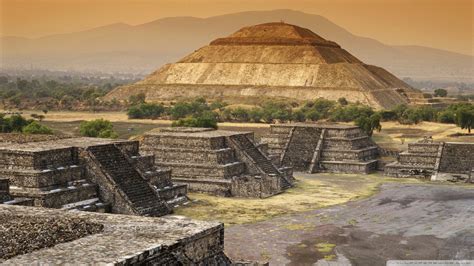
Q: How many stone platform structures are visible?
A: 5